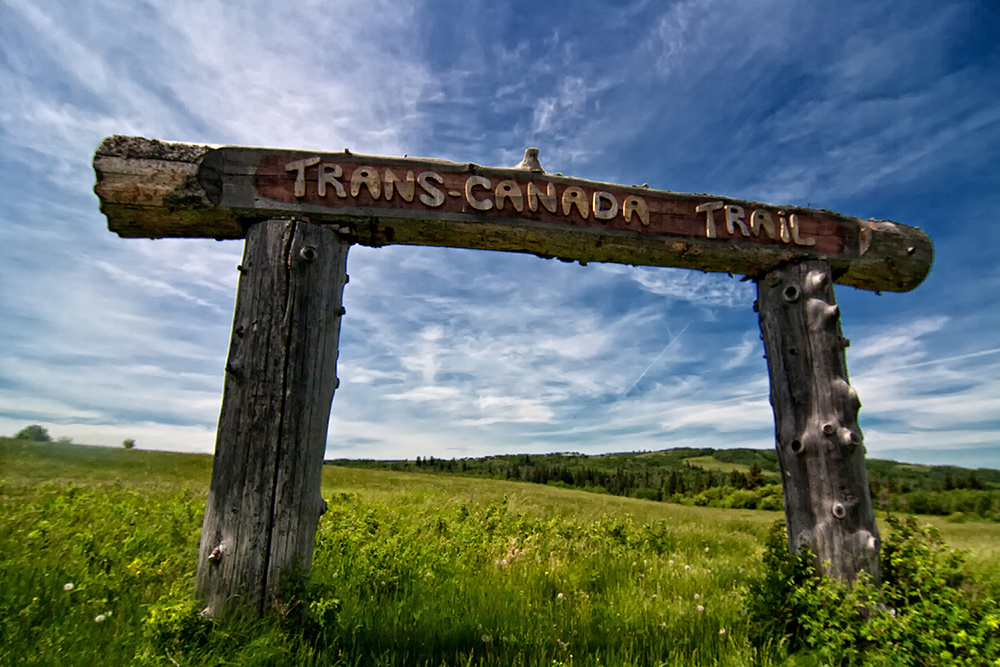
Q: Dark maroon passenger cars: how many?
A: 0